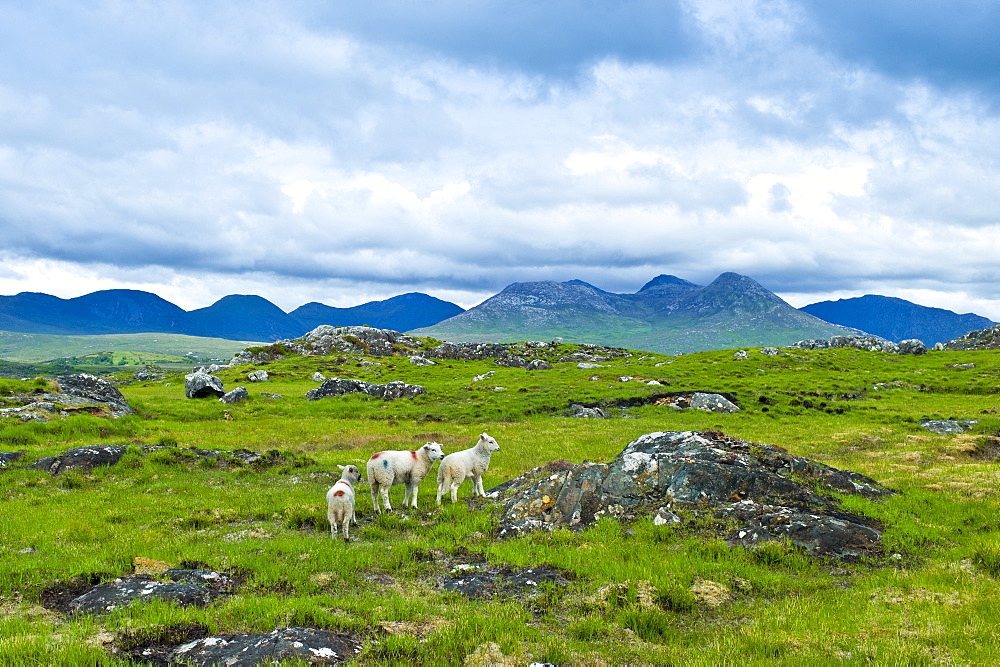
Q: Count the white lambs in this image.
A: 3